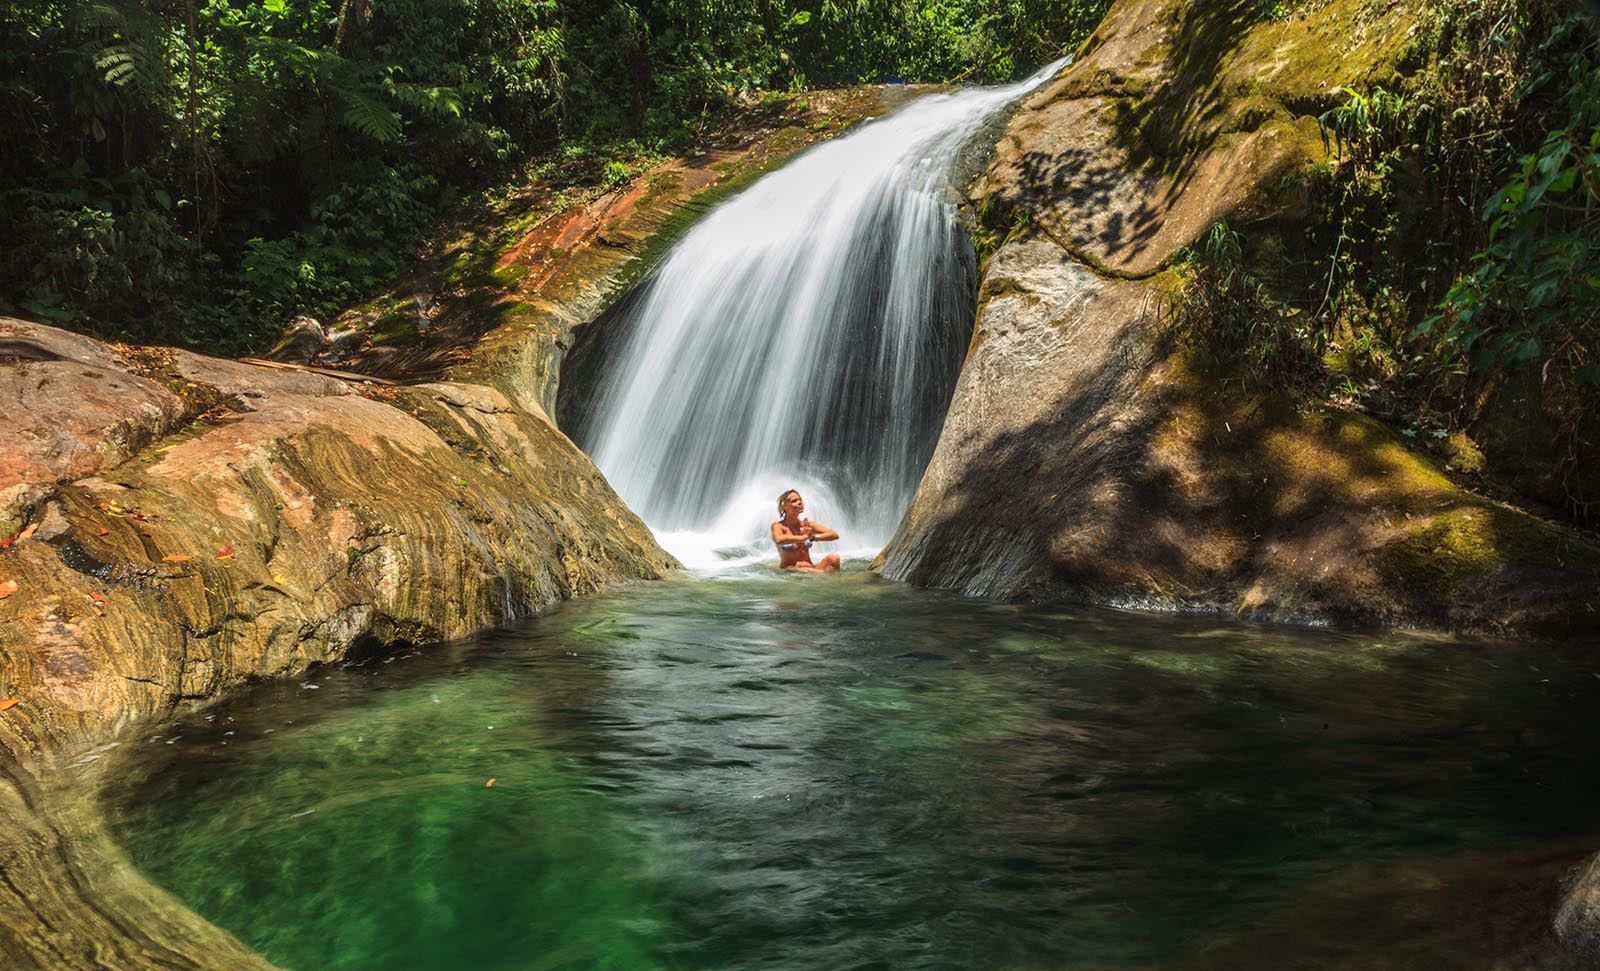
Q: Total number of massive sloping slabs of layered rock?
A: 2